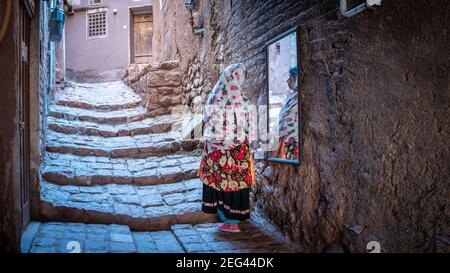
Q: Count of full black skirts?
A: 1